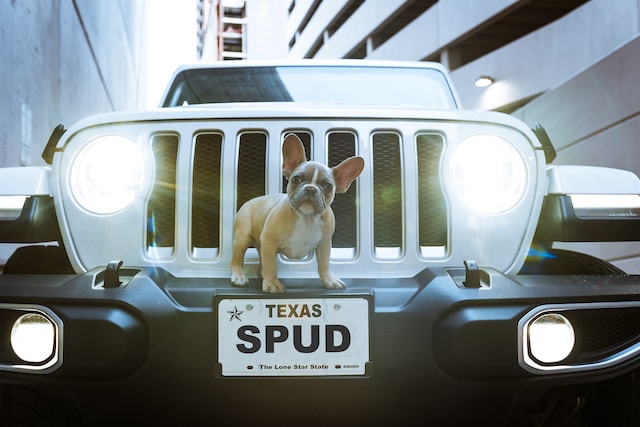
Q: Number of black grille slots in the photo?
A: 7